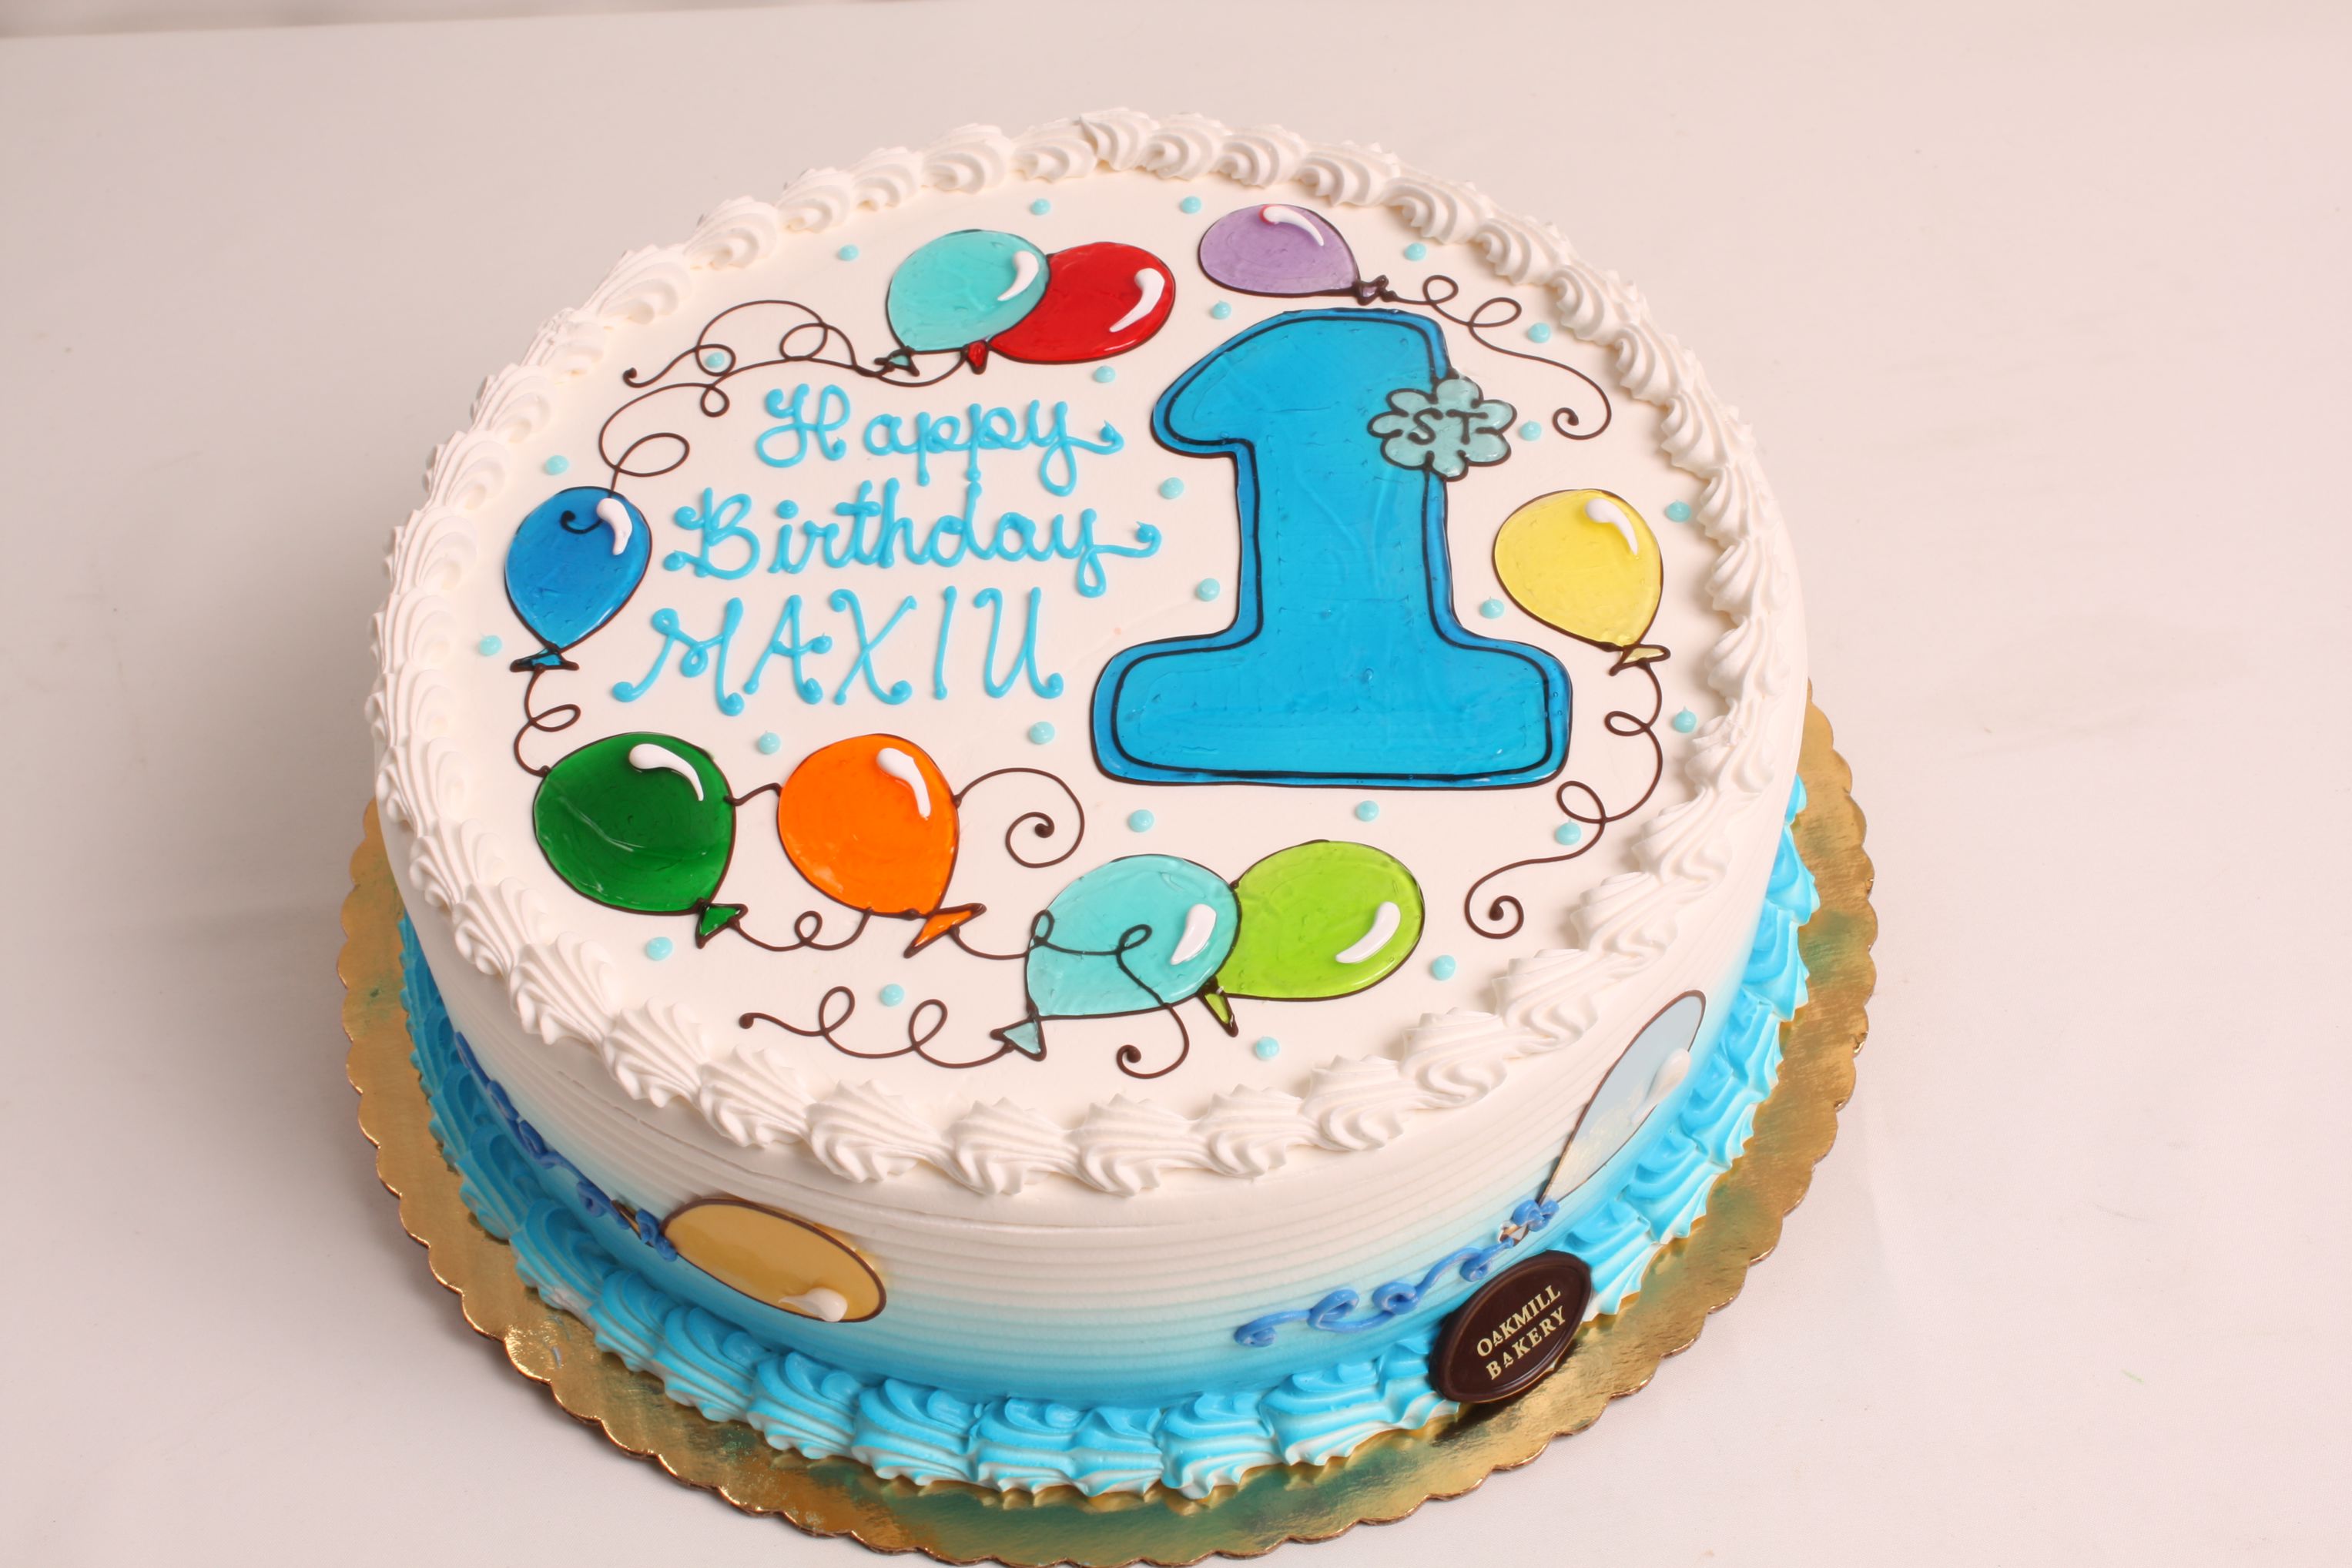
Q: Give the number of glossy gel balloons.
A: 9